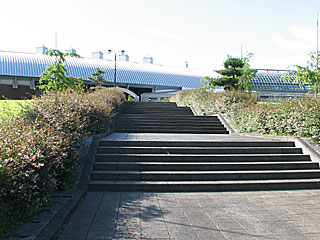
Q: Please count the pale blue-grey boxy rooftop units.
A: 5